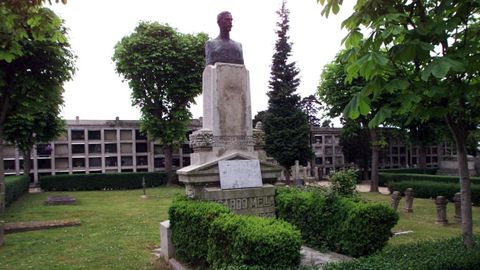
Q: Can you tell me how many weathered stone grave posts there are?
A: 4